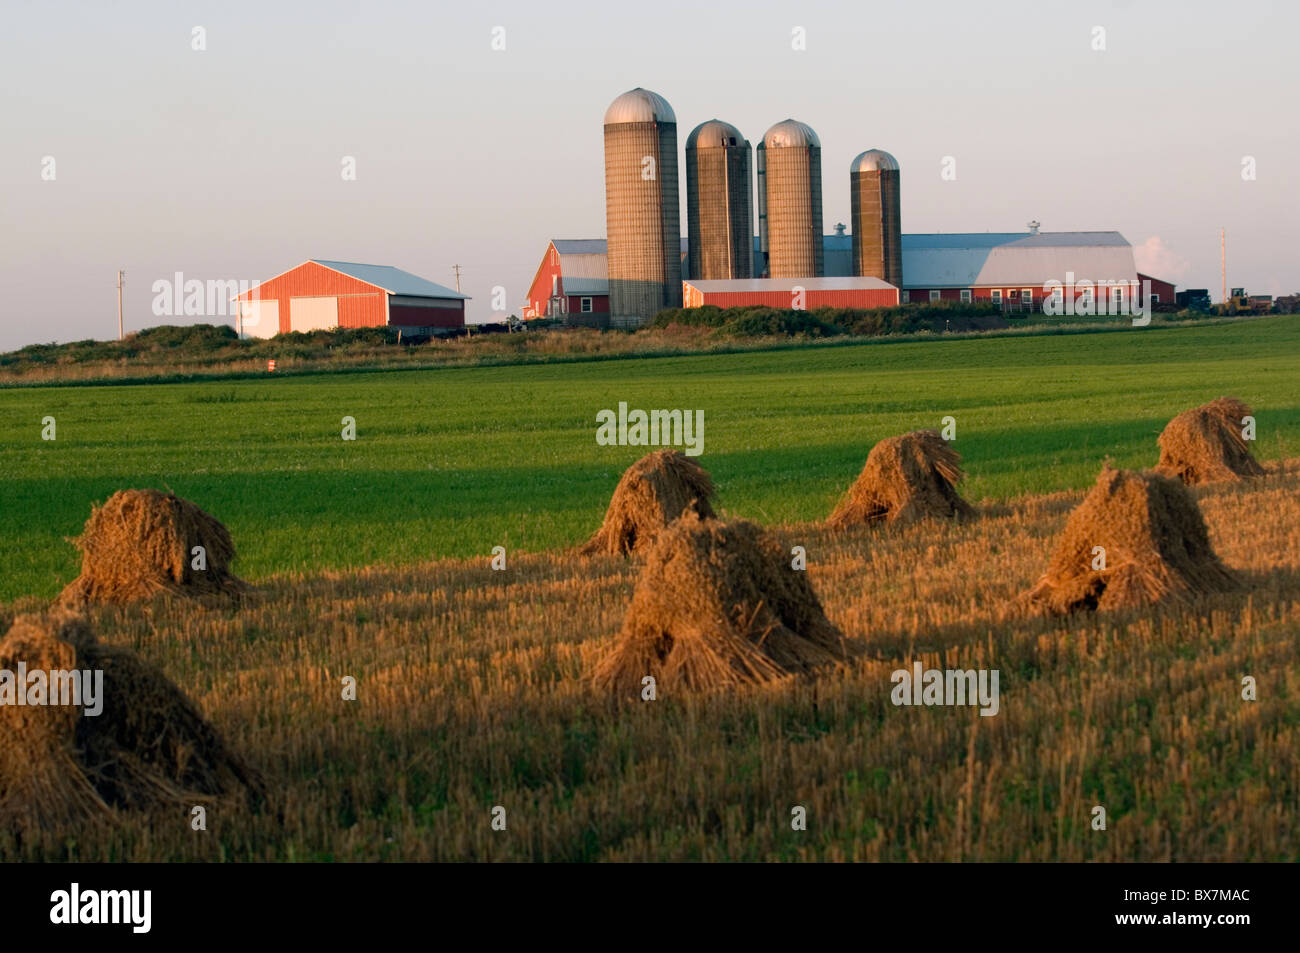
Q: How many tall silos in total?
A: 4